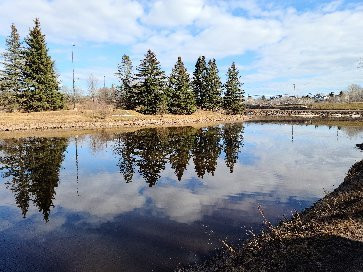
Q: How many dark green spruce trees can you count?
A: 8